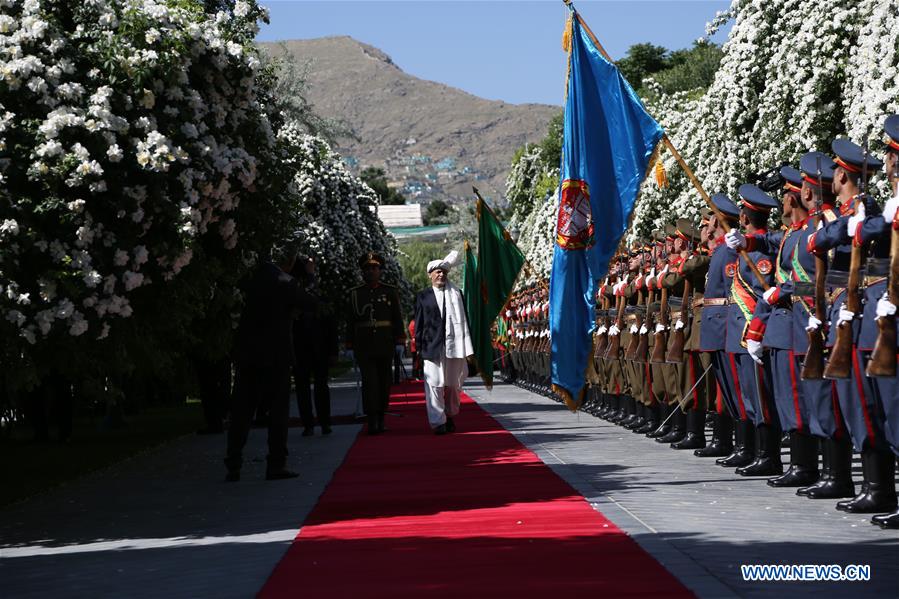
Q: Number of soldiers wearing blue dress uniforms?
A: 6